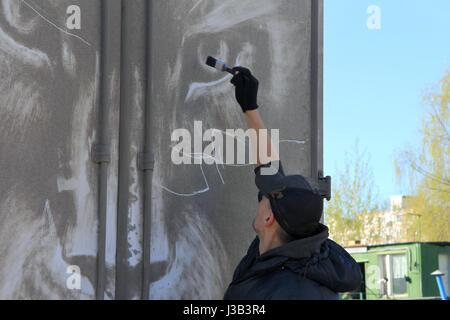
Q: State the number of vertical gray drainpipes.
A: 2